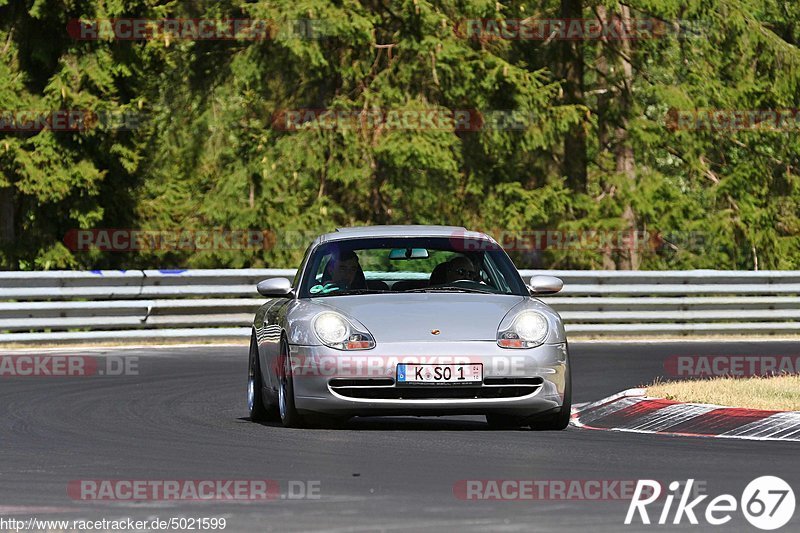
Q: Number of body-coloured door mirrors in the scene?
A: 2